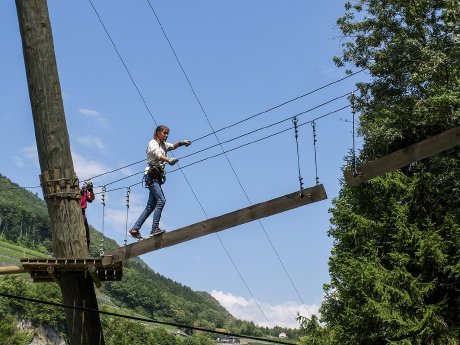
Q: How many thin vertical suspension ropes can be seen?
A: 5